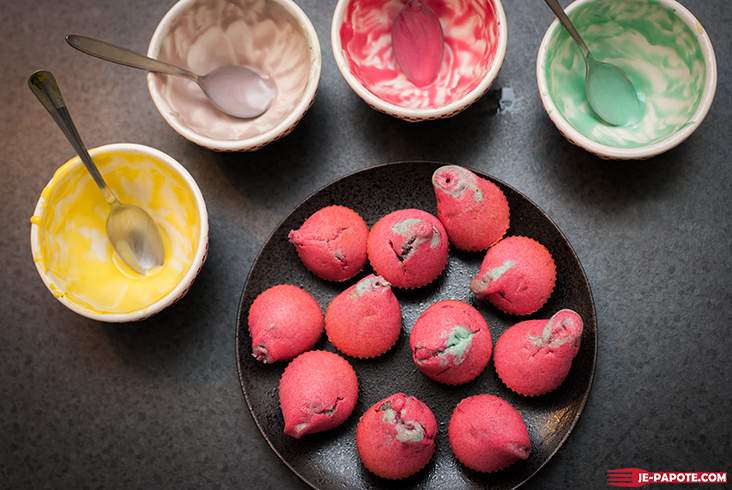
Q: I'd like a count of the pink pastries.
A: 11